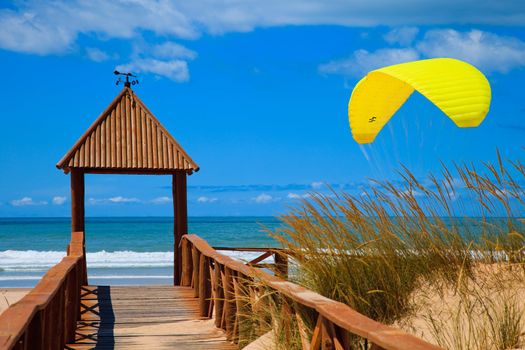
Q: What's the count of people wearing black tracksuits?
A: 0